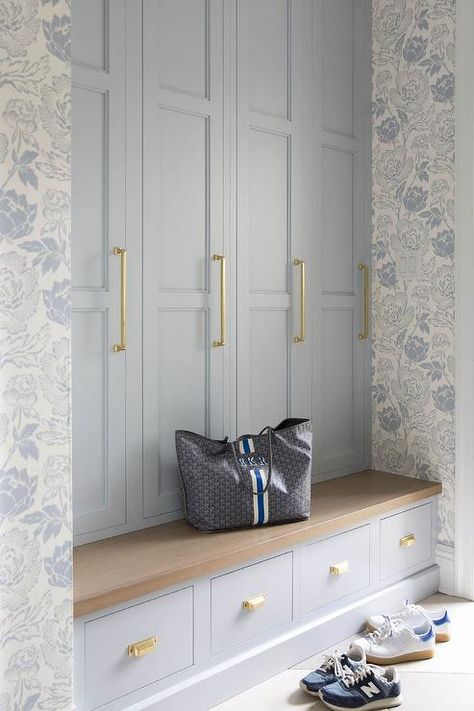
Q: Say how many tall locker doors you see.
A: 4